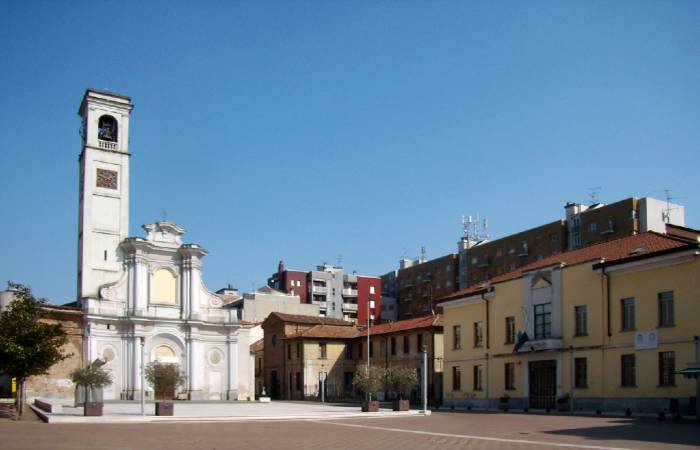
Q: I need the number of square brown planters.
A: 4